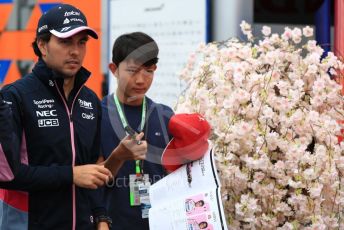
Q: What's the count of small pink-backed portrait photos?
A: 2